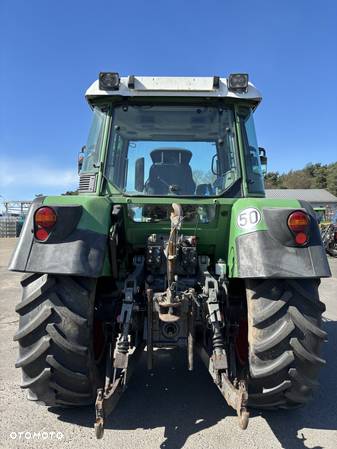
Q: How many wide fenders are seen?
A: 2